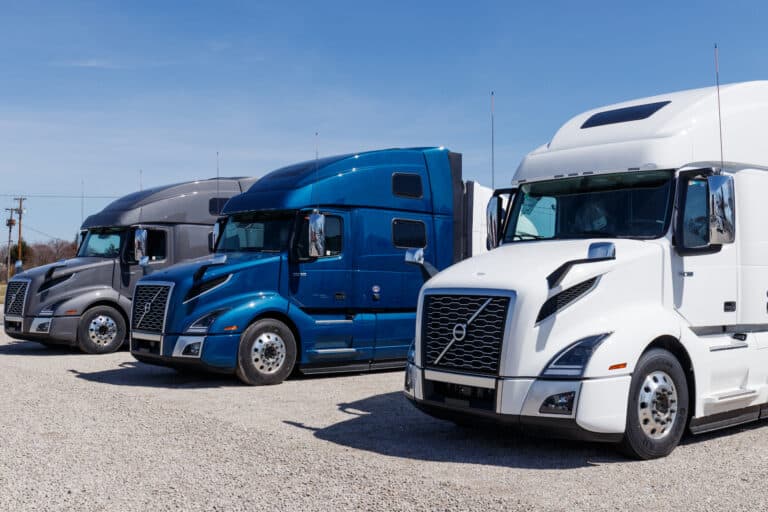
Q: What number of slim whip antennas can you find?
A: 6